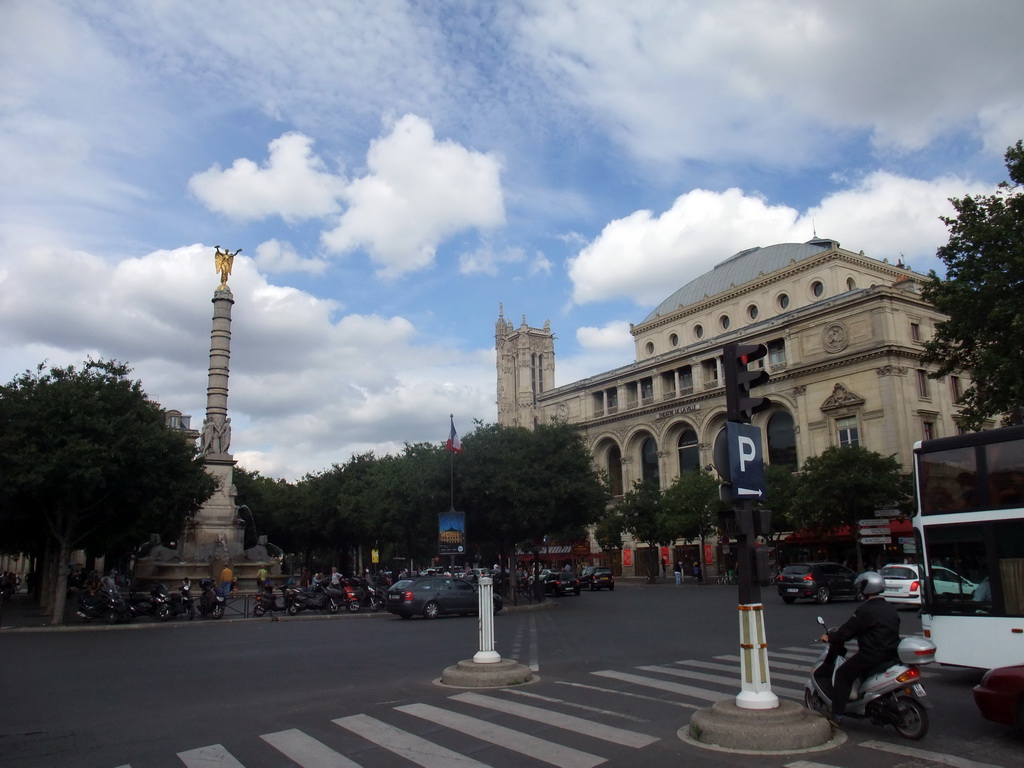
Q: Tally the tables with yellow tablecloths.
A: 0